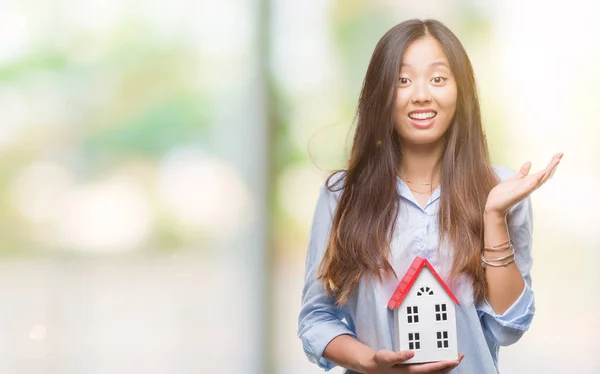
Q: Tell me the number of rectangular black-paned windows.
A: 4